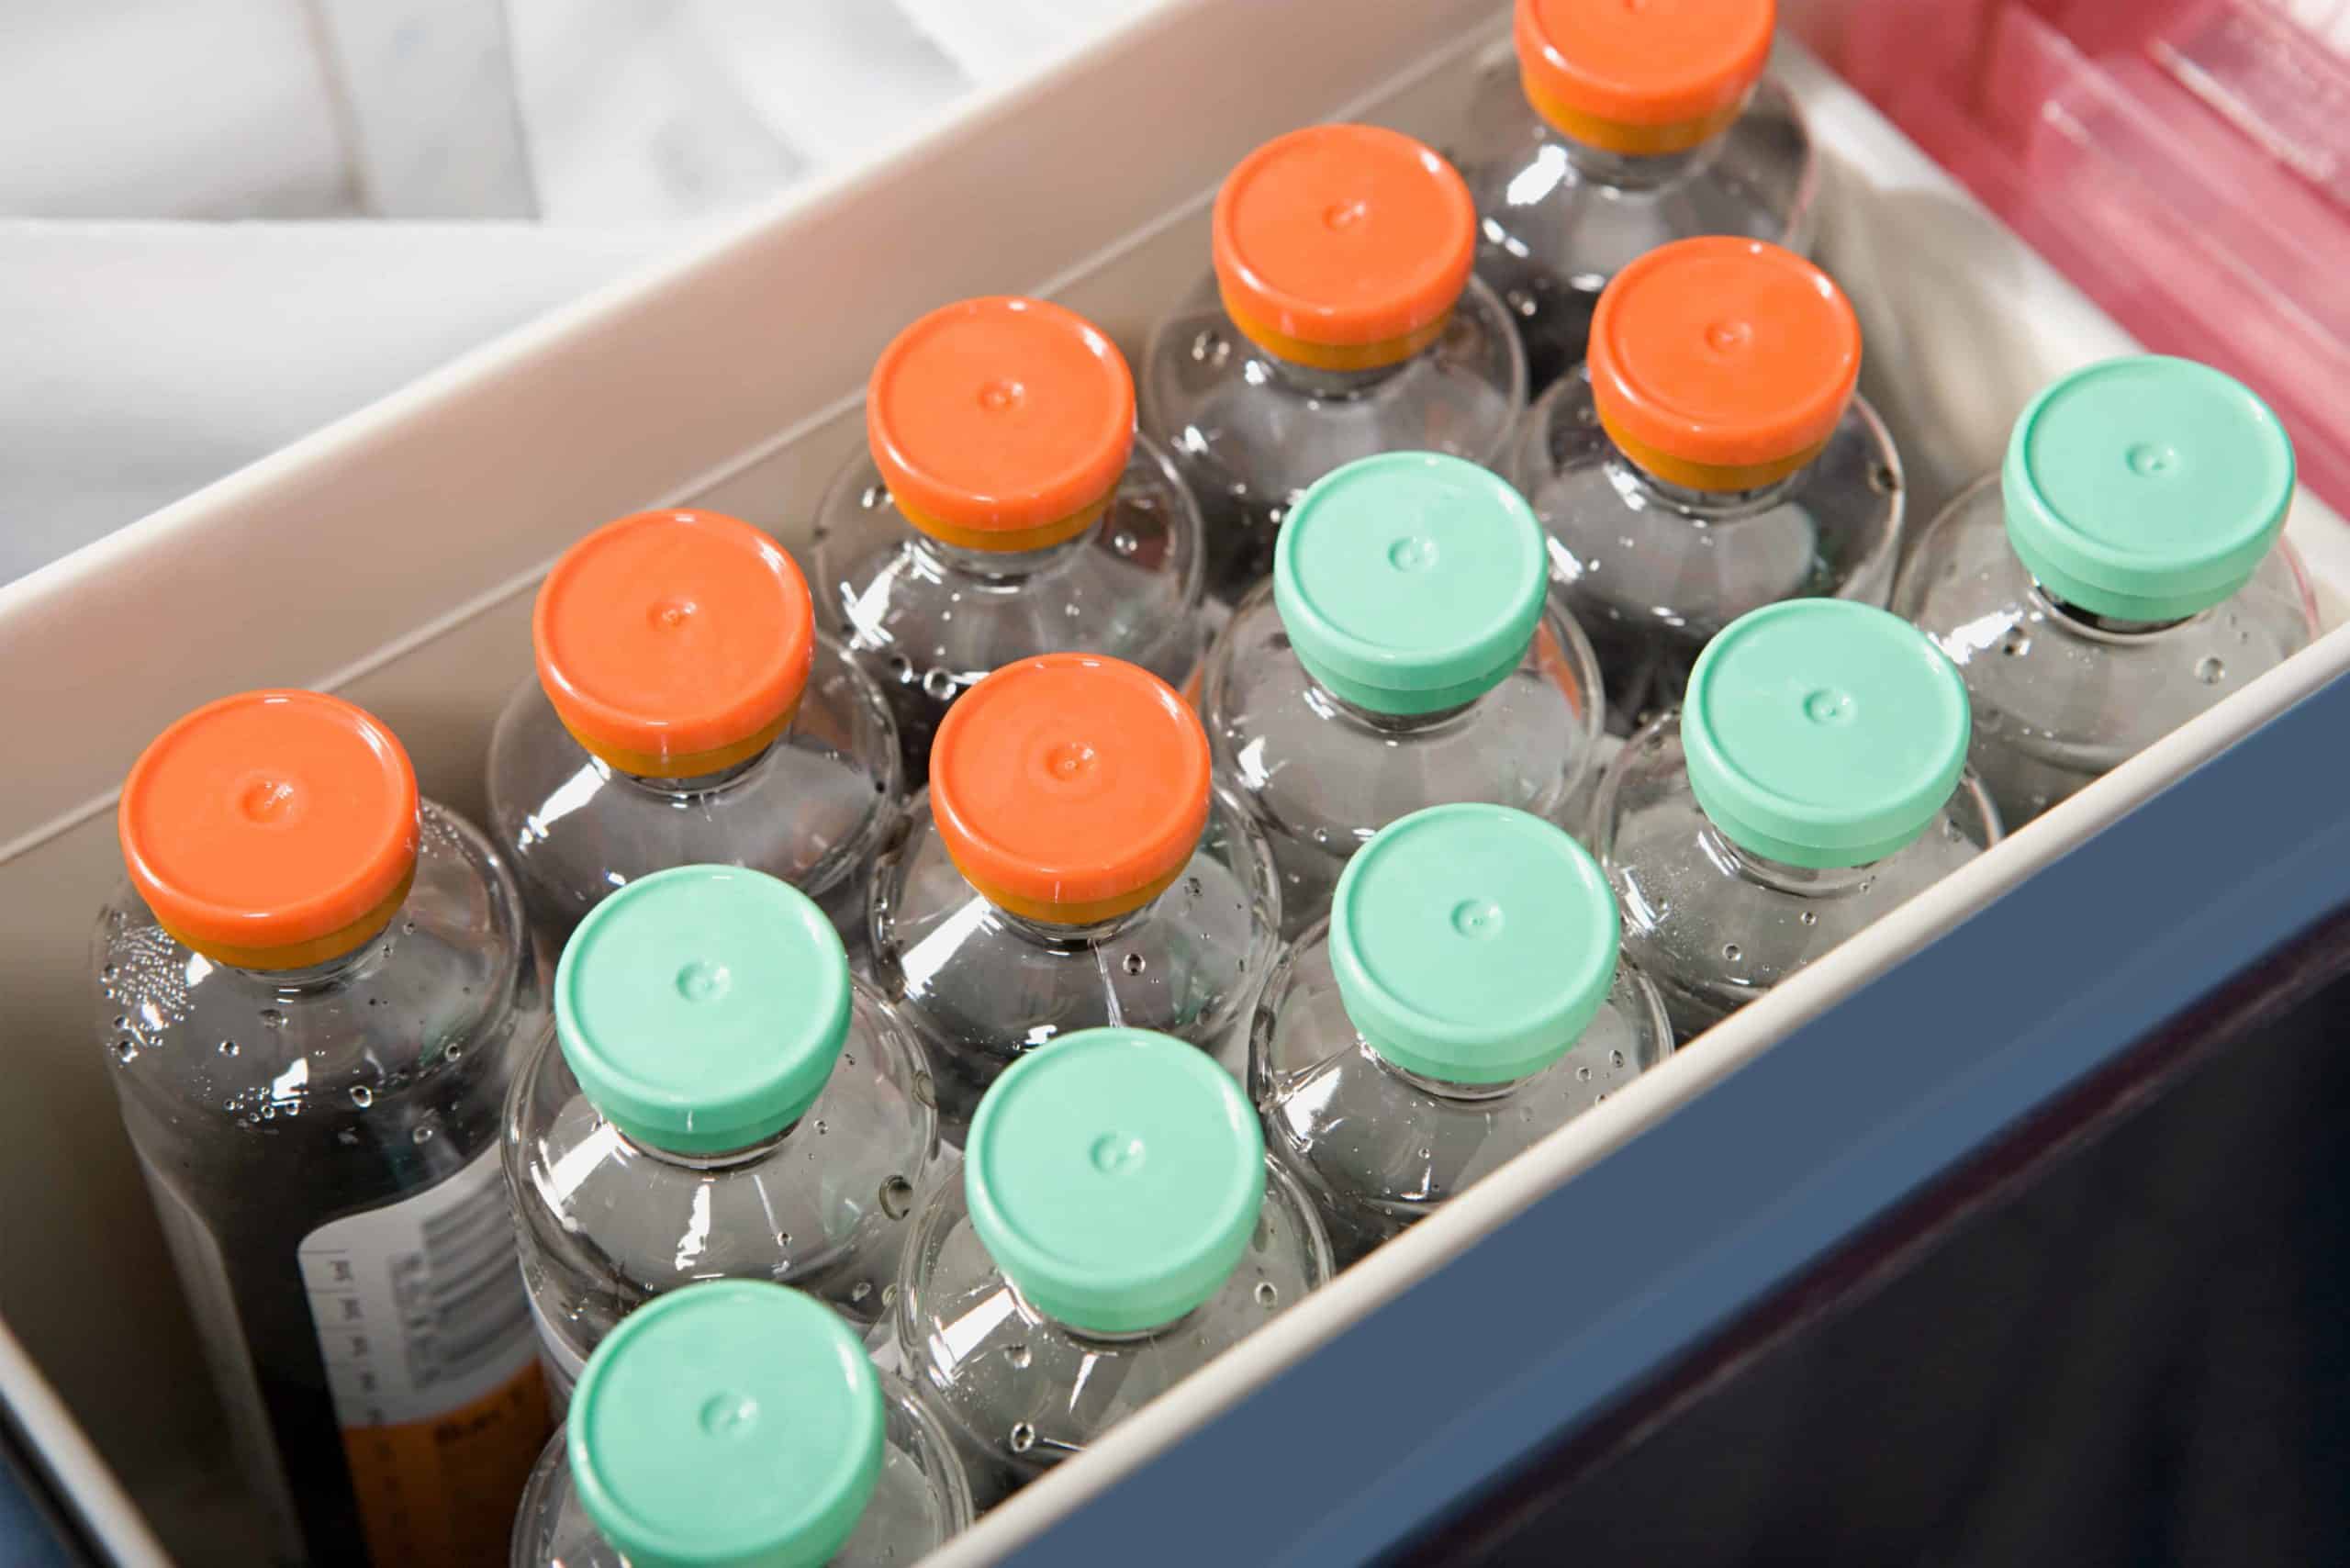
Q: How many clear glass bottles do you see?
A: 14